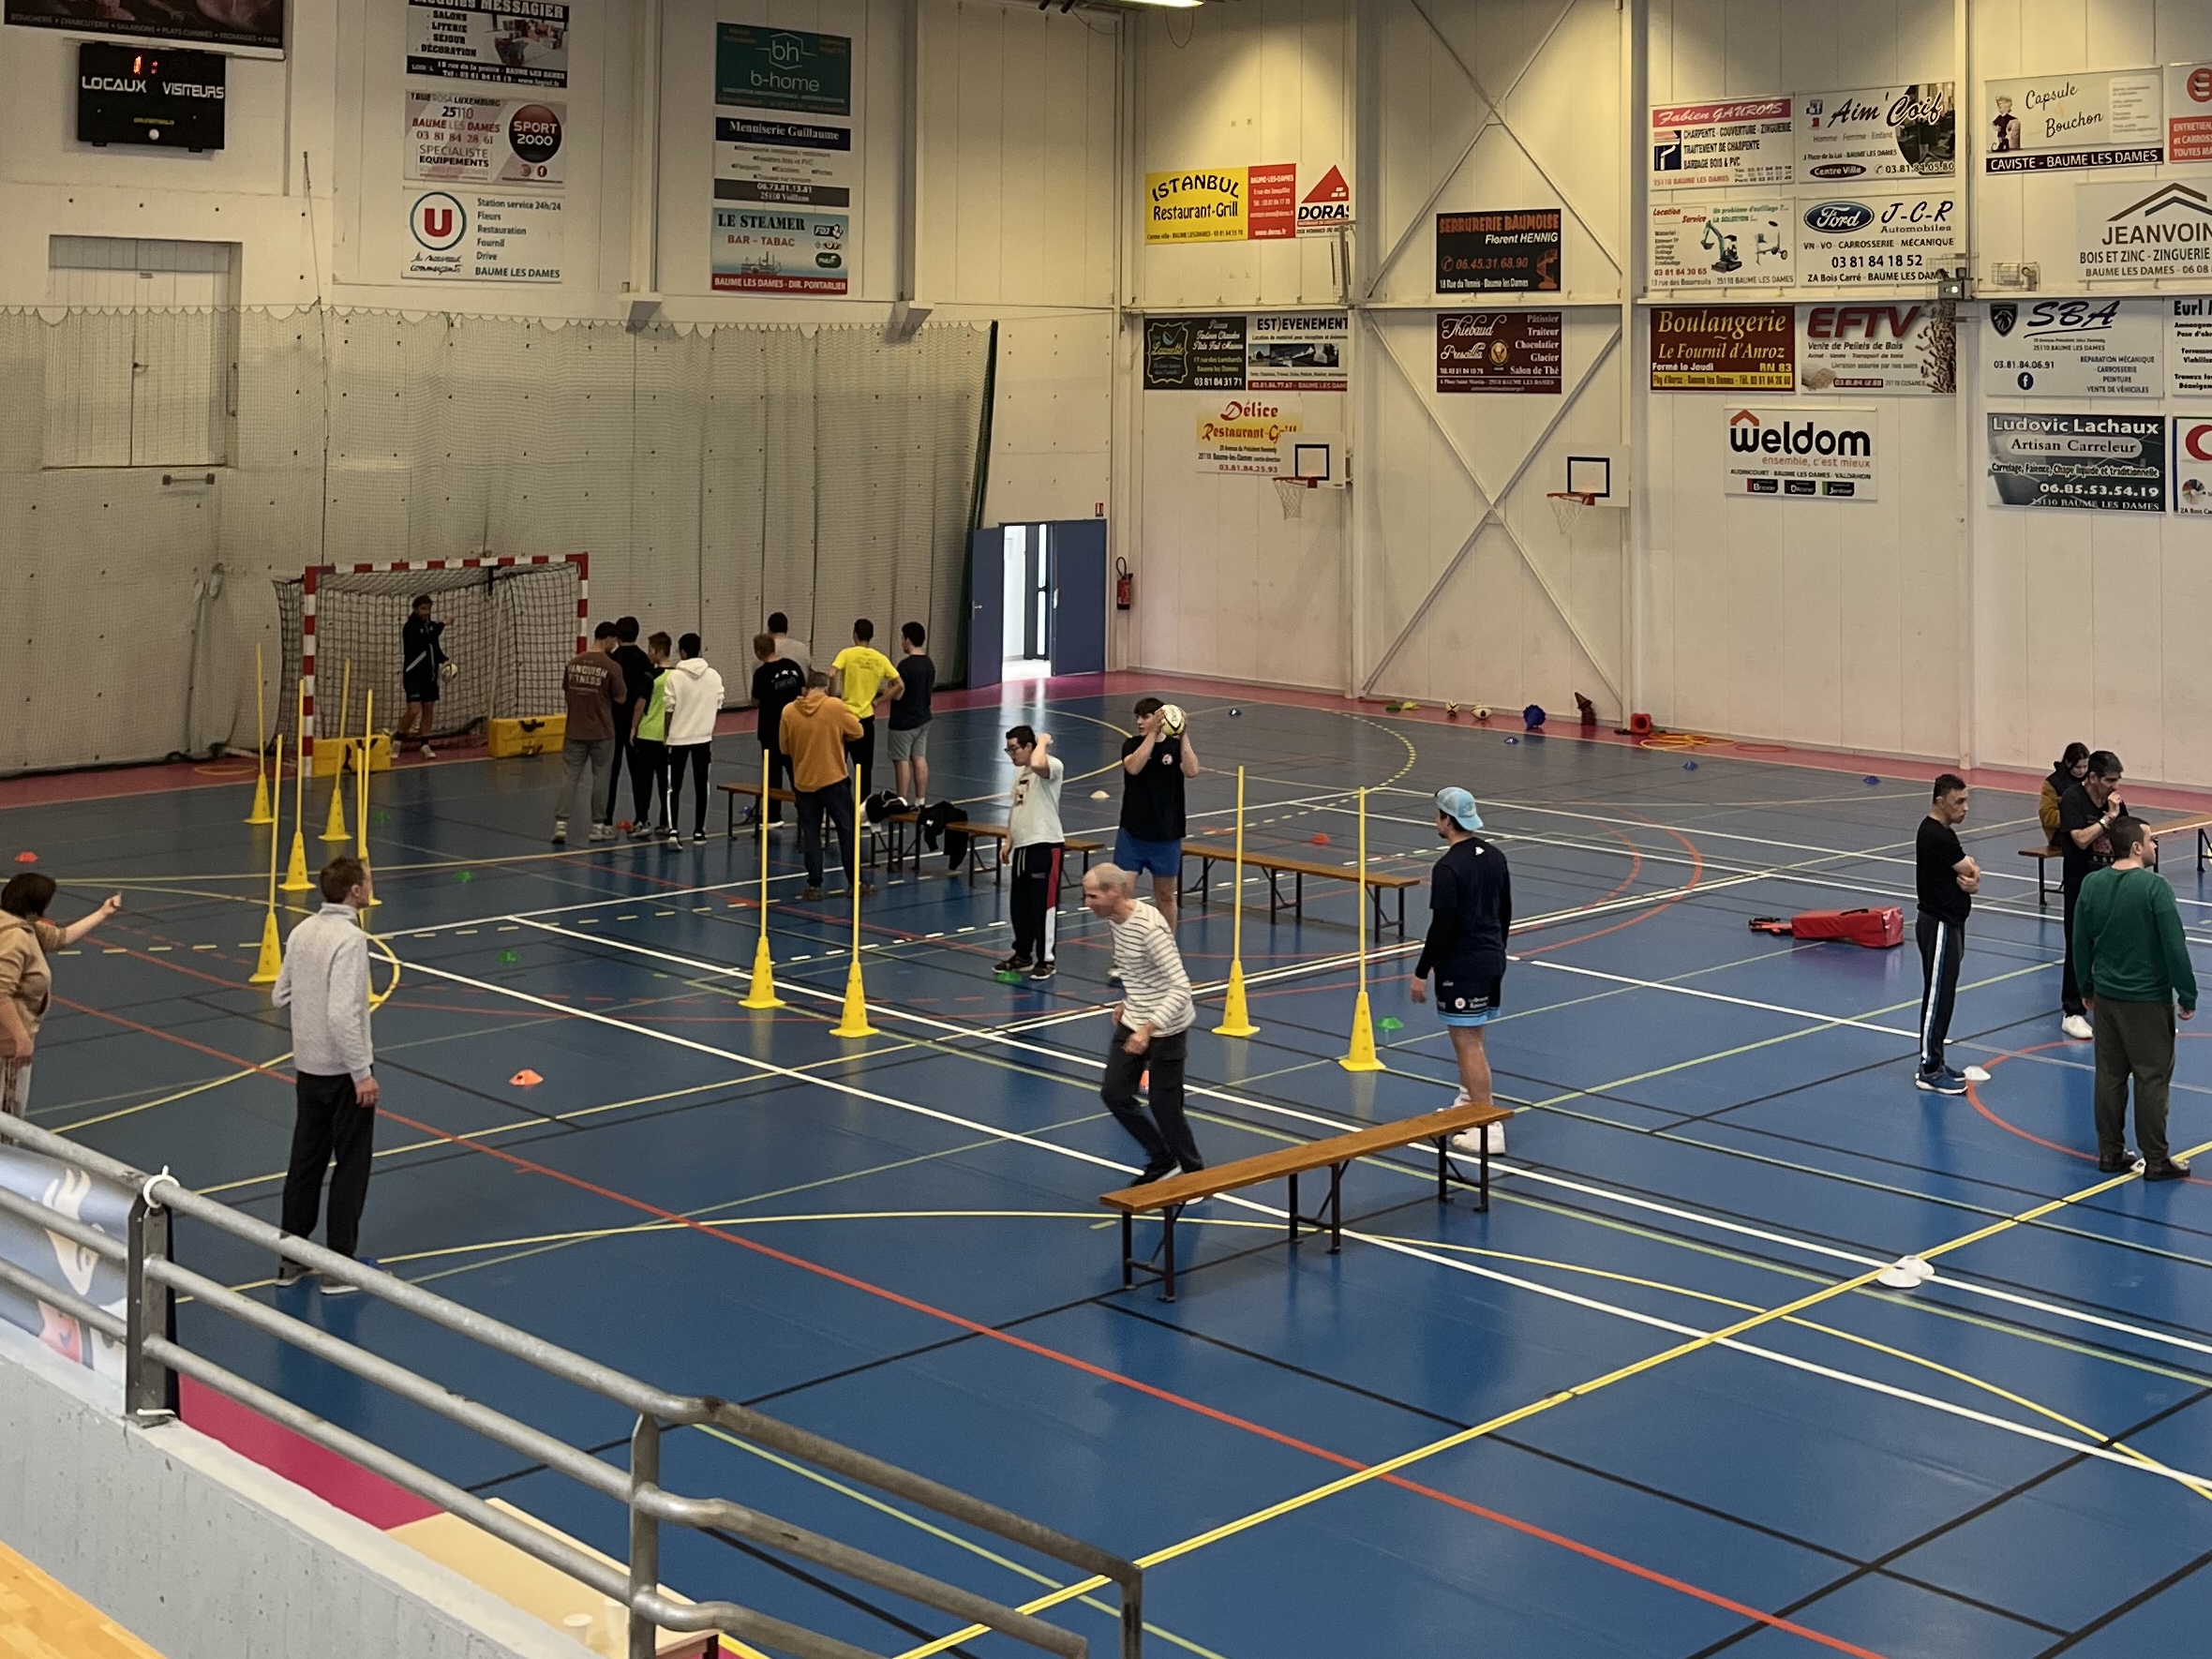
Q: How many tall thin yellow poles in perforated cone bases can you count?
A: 10